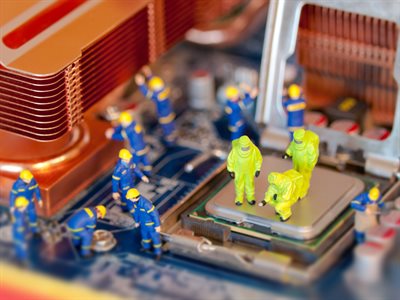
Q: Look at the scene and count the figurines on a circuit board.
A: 13